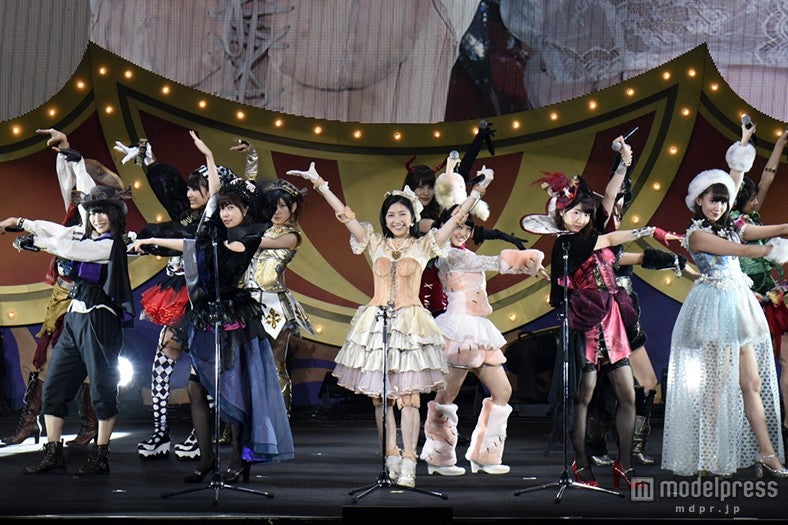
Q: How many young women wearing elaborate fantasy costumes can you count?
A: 12